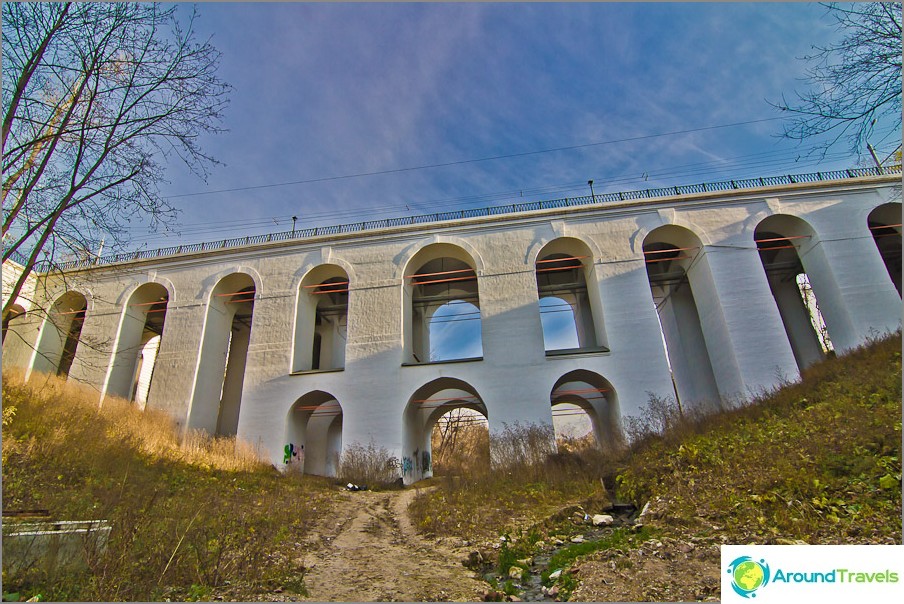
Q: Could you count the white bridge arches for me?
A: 13